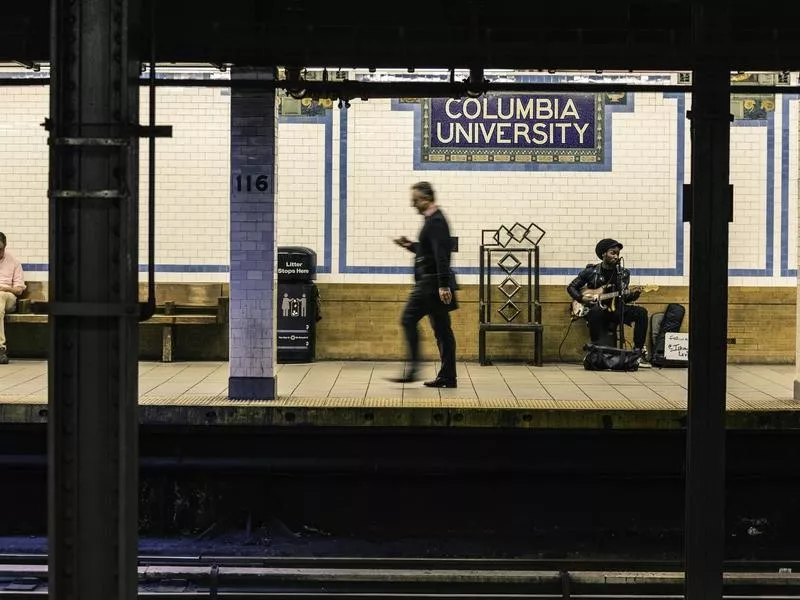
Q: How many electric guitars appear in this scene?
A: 1